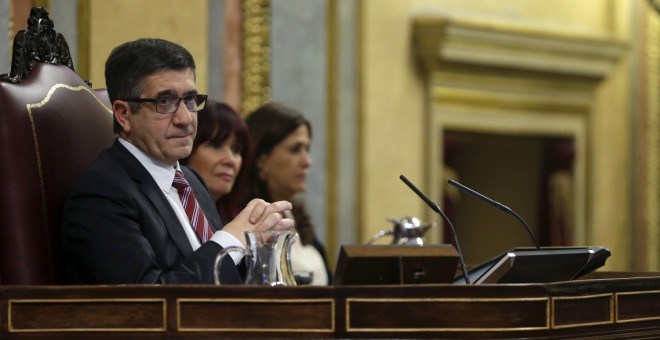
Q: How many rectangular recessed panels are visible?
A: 5